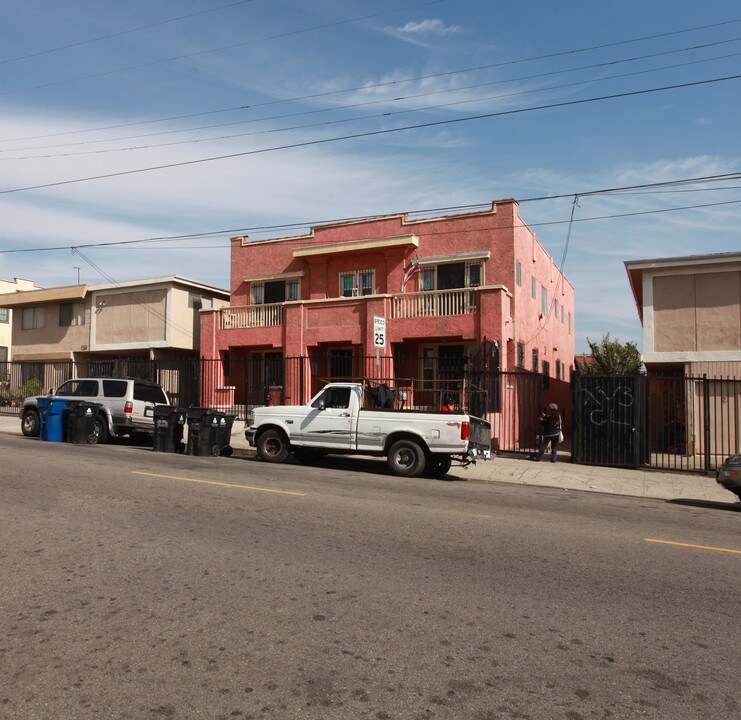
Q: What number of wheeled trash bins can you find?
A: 5